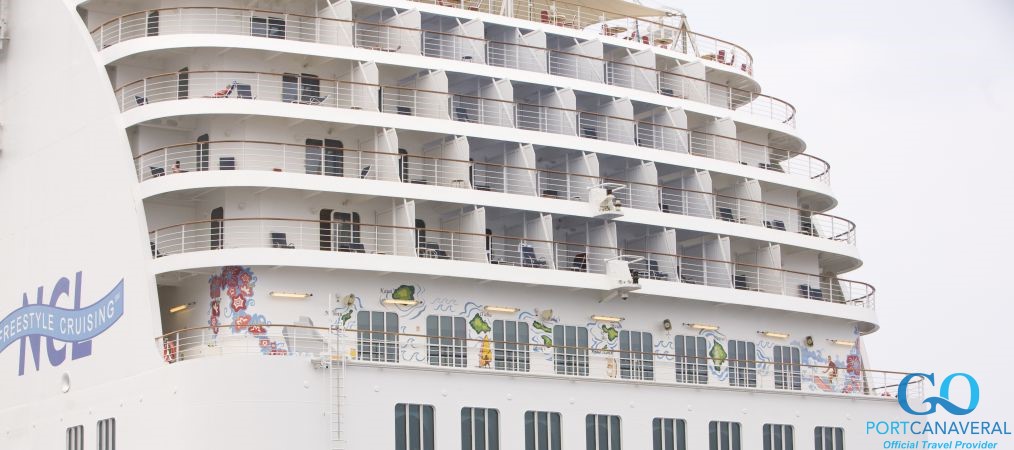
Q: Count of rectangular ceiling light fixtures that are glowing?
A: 8